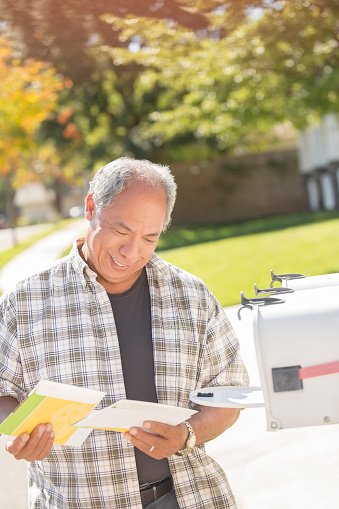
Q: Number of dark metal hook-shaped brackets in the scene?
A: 3